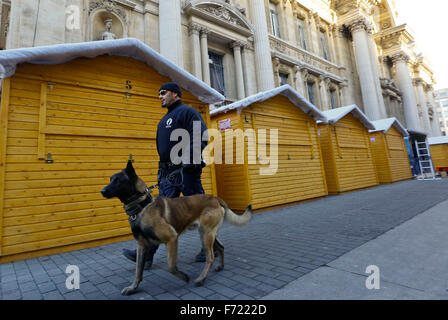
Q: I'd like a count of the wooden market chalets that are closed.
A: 4